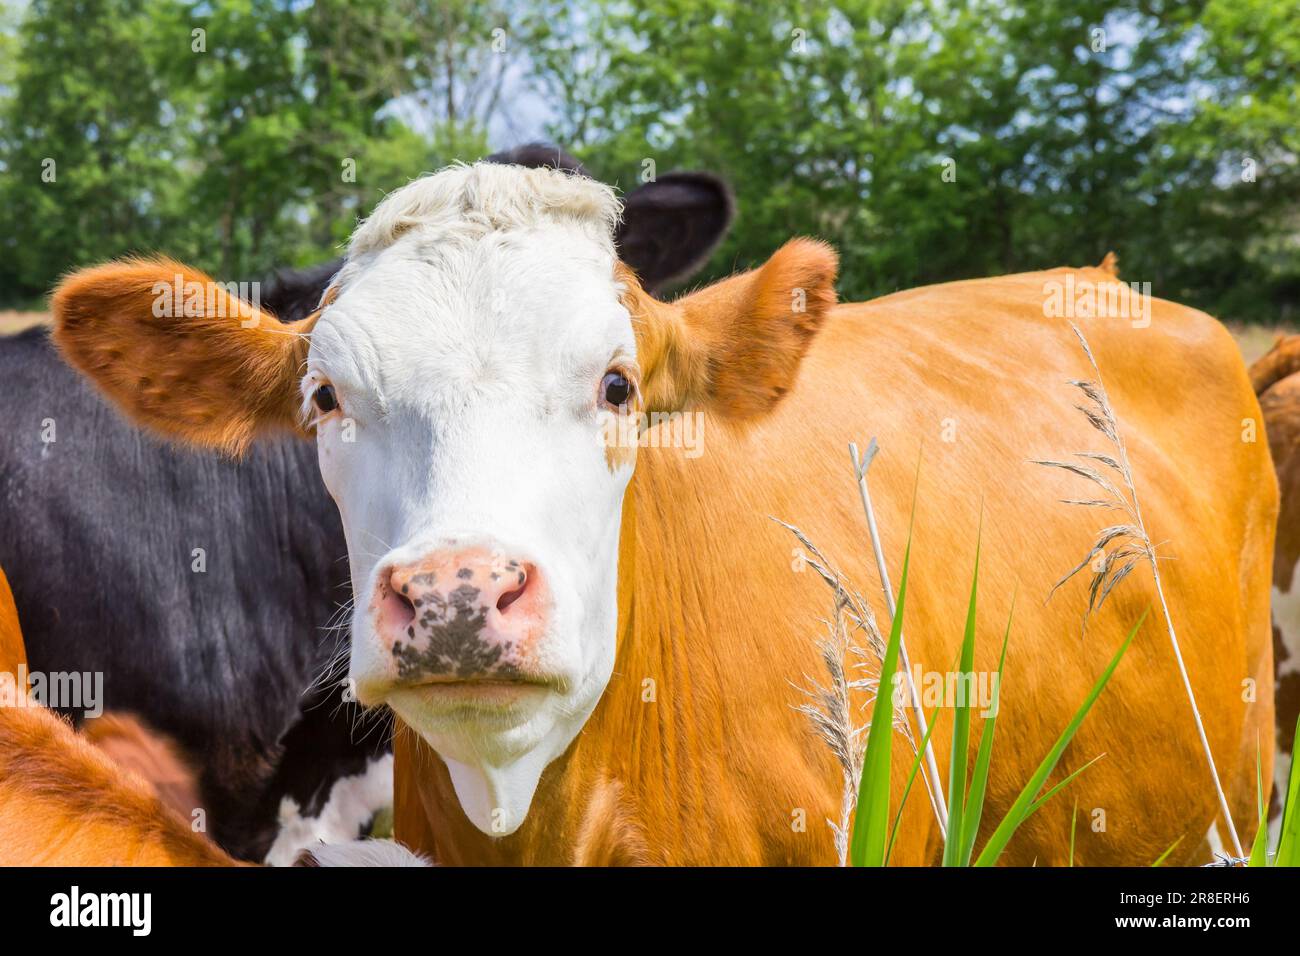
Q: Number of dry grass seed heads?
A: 3